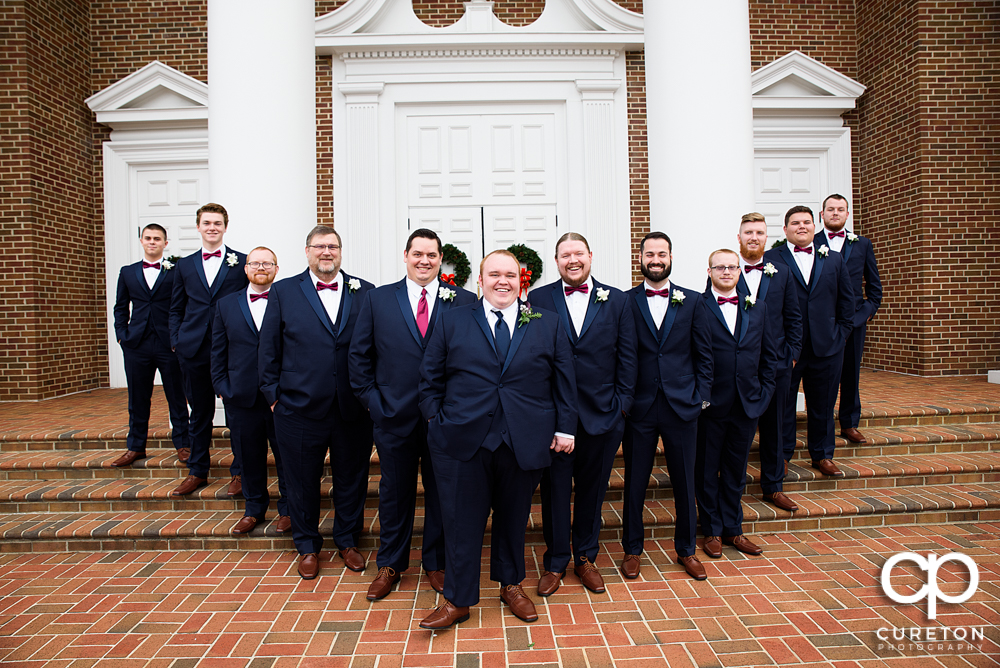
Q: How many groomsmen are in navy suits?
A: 11